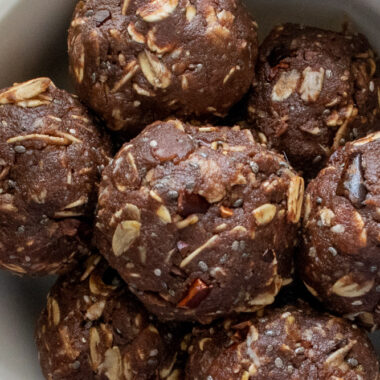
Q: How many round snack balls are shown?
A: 7